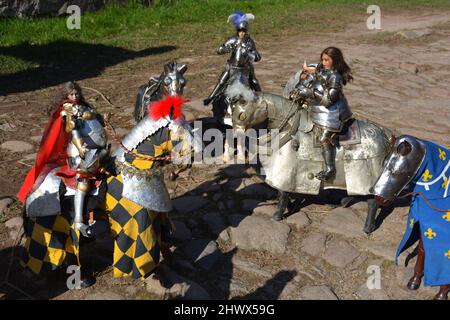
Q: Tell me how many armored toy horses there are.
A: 5